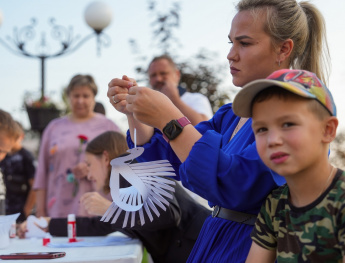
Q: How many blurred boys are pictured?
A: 2